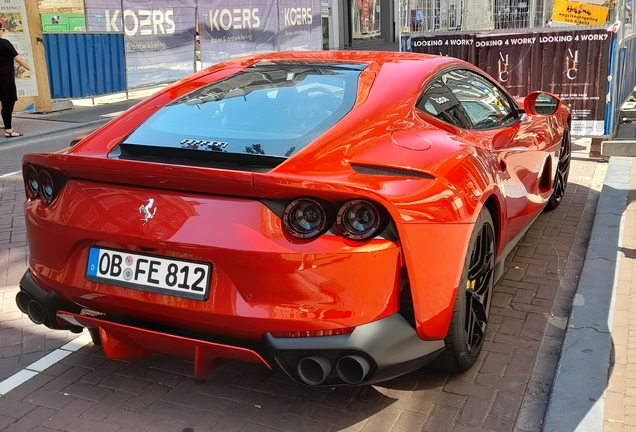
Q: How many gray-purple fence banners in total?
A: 3